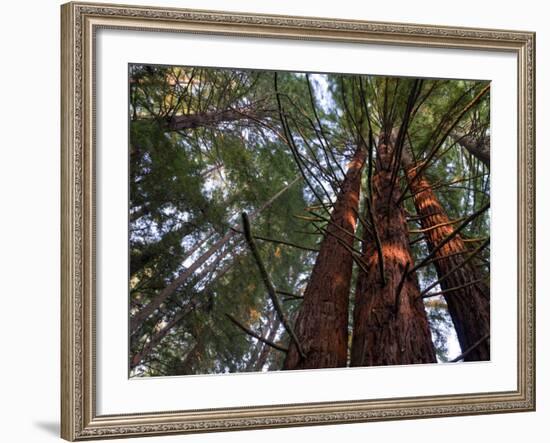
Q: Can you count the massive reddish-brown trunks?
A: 3